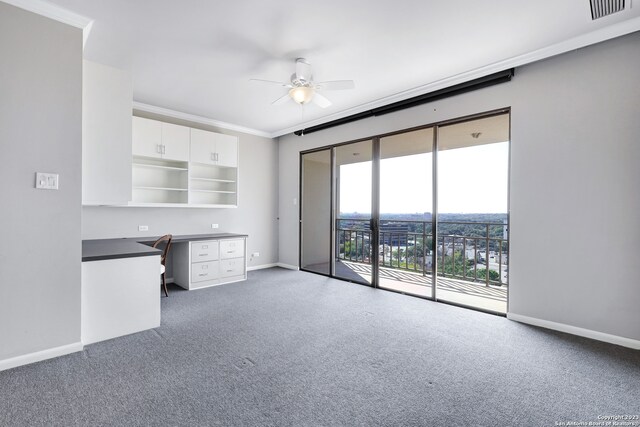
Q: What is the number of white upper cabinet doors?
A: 4